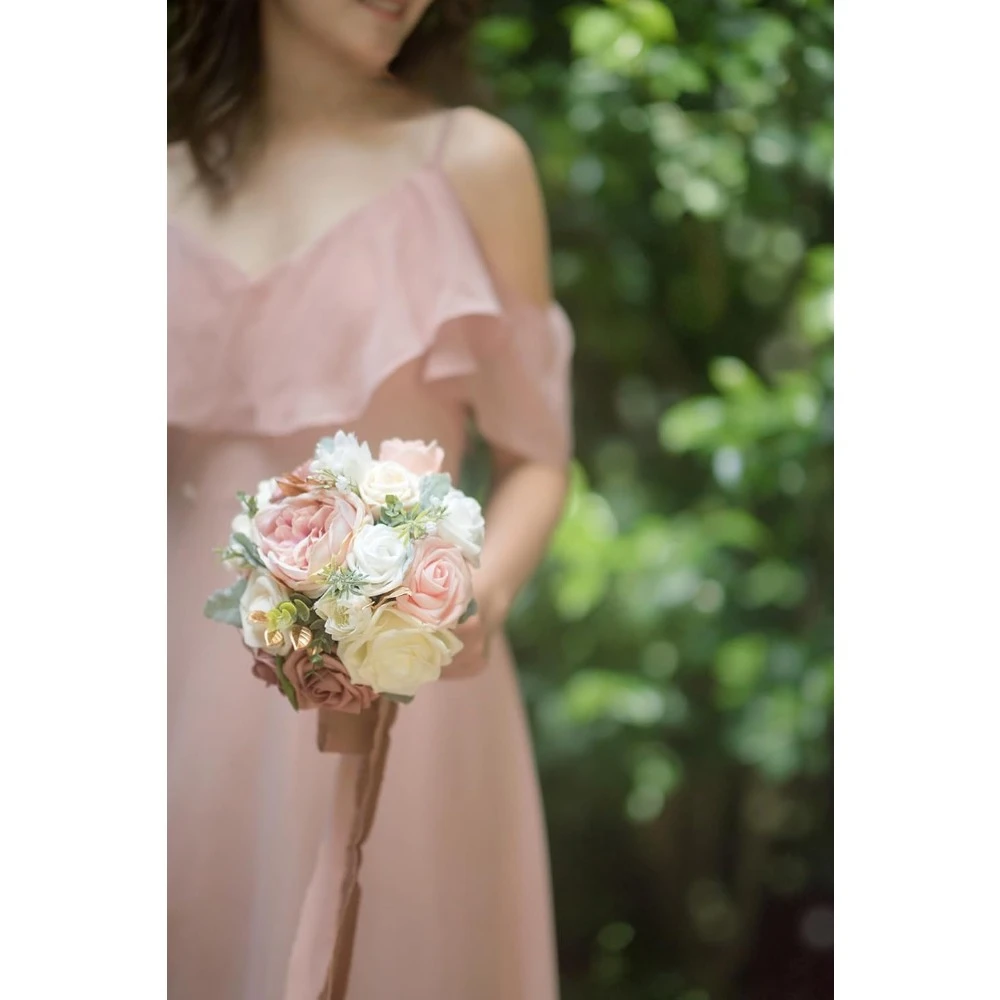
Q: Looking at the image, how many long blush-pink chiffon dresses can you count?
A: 1